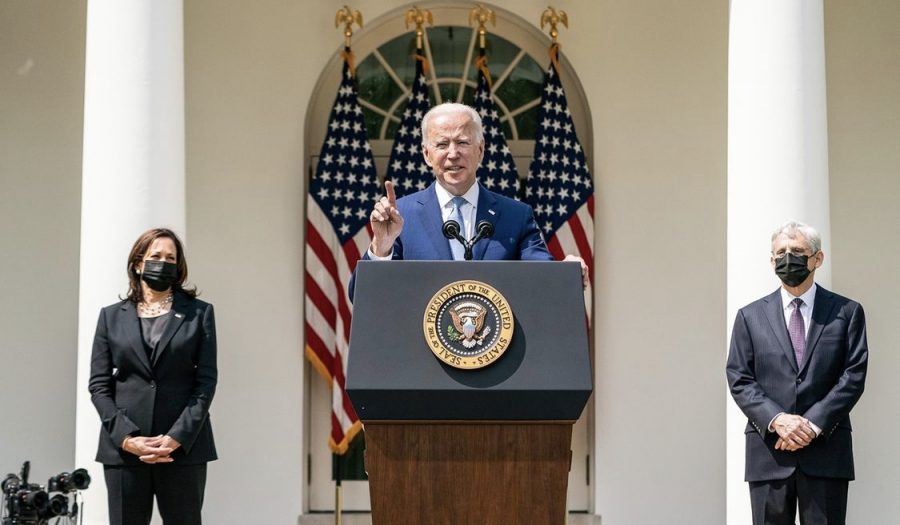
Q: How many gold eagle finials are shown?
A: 4